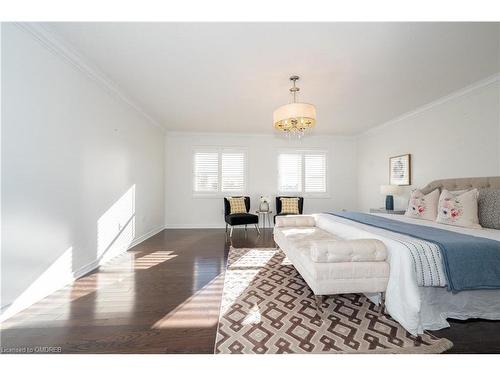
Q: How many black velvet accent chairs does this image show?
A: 2